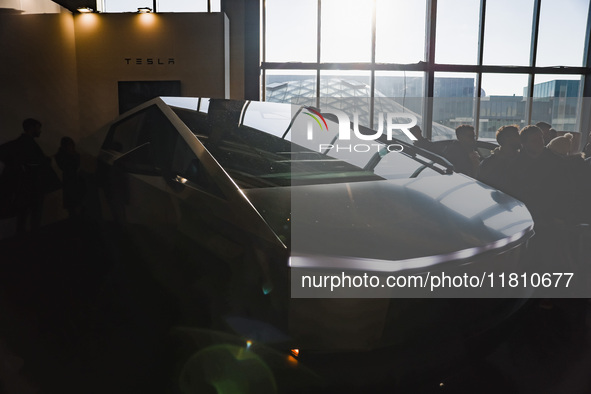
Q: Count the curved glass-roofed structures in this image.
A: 1